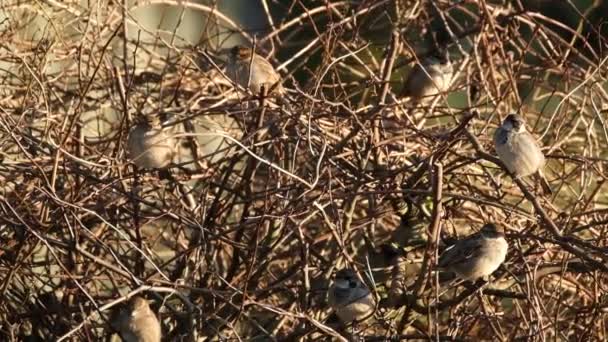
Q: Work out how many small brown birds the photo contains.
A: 7